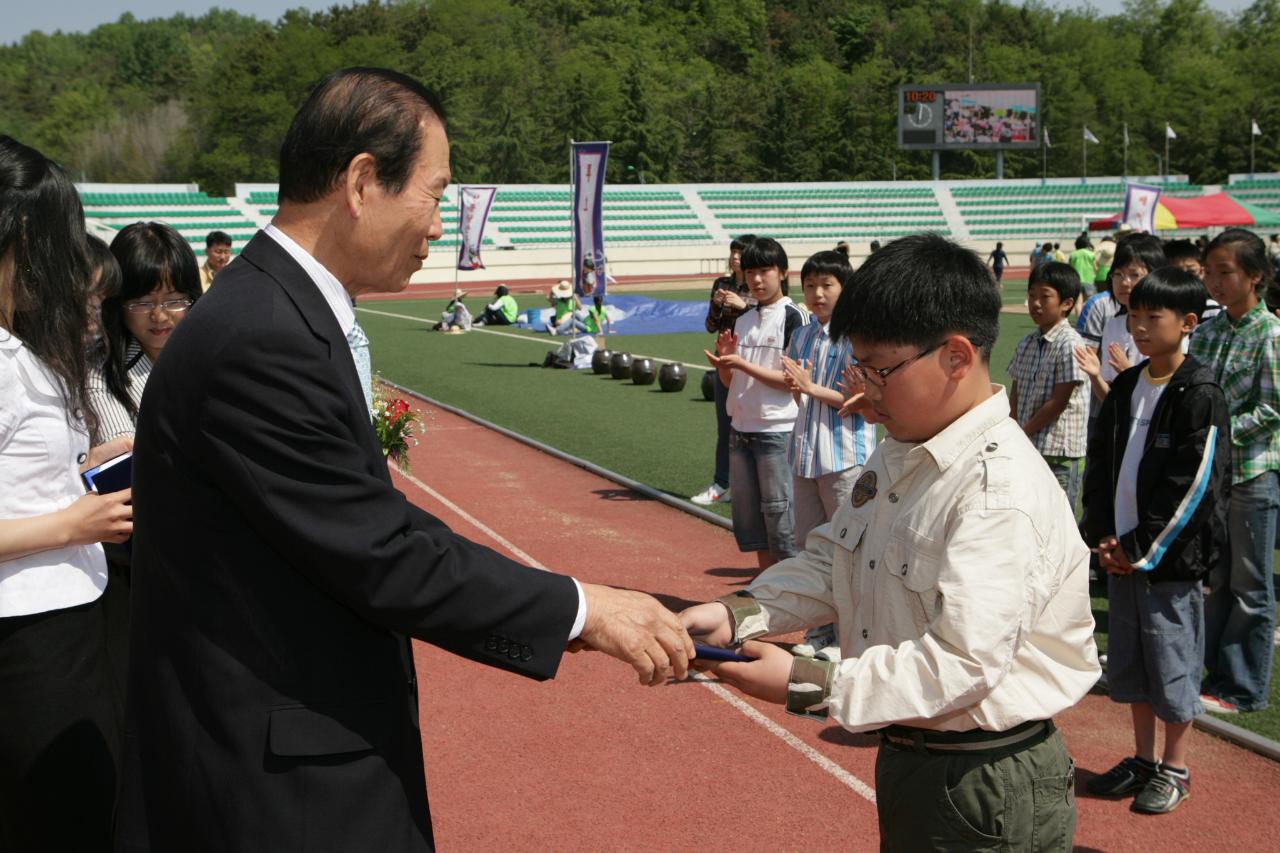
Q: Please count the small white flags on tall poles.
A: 5